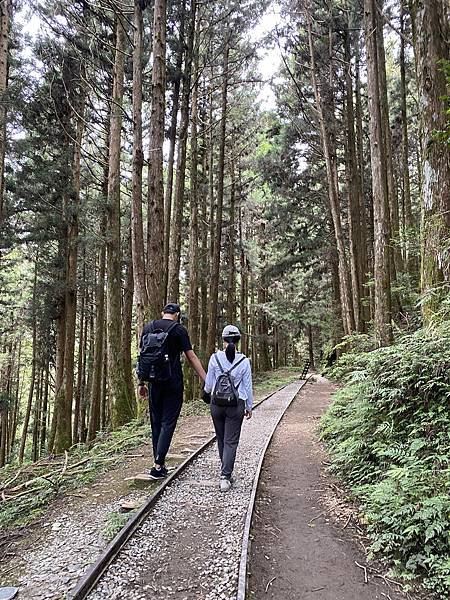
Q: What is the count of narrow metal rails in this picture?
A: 2